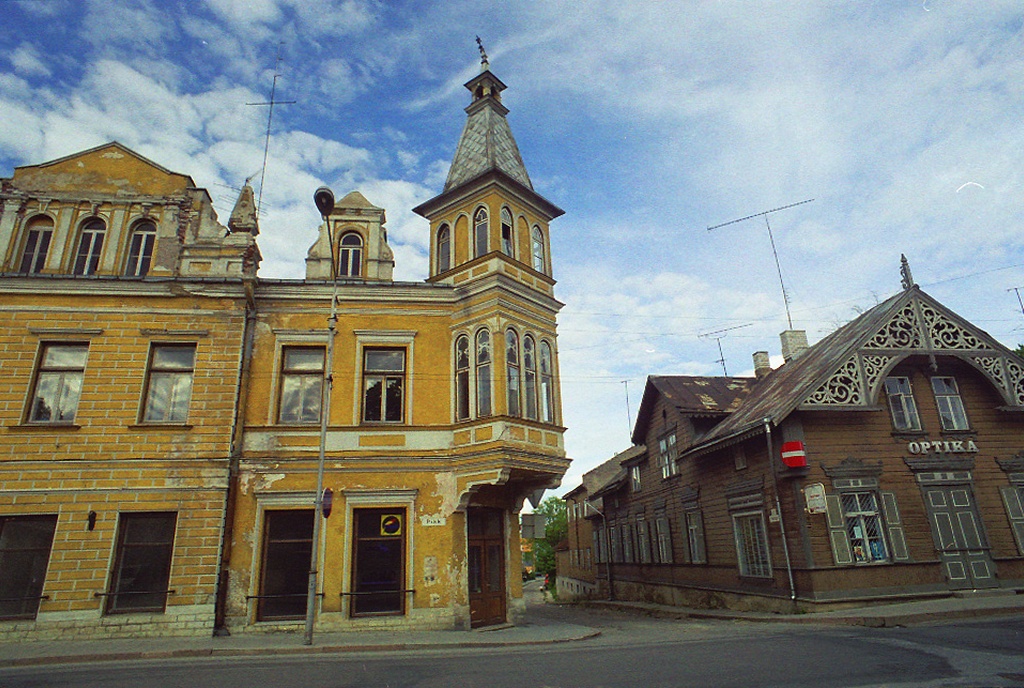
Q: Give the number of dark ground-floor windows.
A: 4